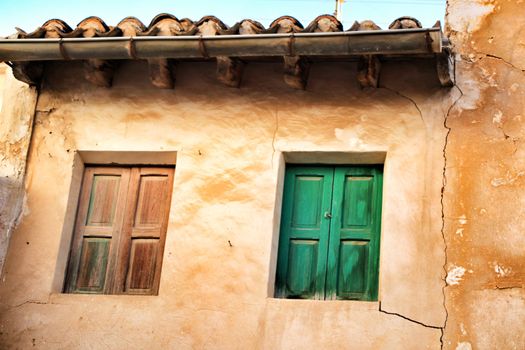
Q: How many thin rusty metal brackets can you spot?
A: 5